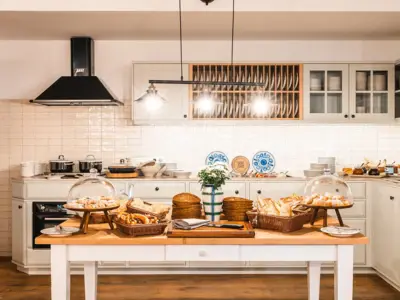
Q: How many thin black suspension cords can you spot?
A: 2